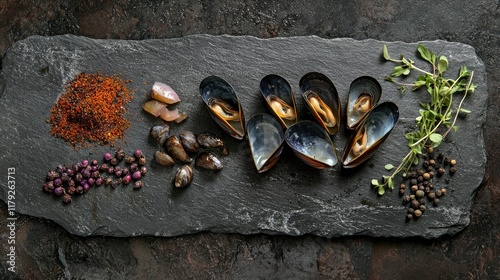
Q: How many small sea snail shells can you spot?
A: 7